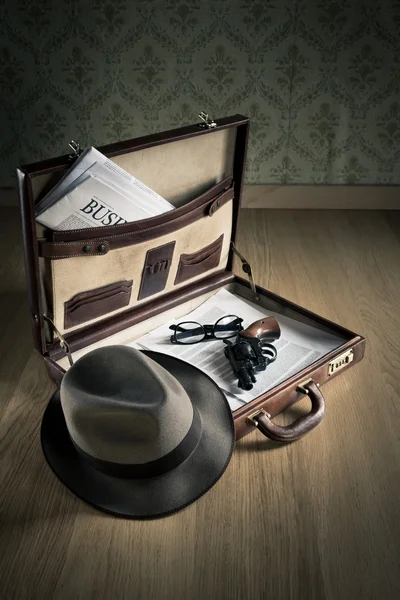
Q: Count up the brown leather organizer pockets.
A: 3